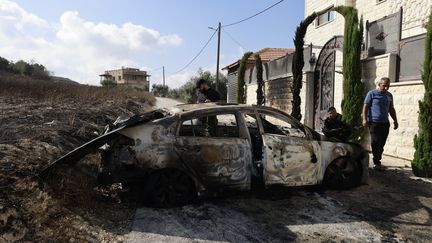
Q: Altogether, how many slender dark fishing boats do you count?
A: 0